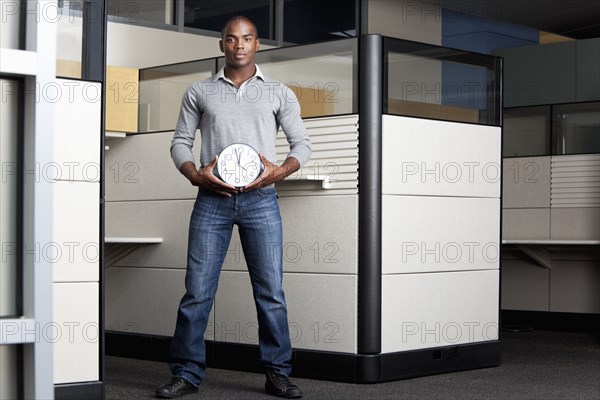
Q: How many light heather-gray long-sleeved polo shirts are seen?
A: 1